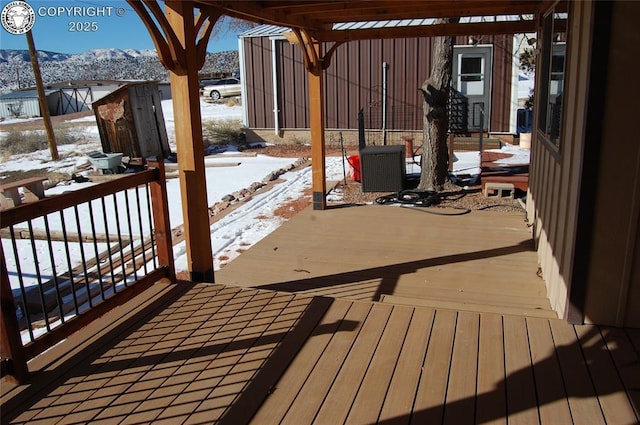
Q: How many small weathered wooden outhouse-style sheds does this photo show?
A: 1